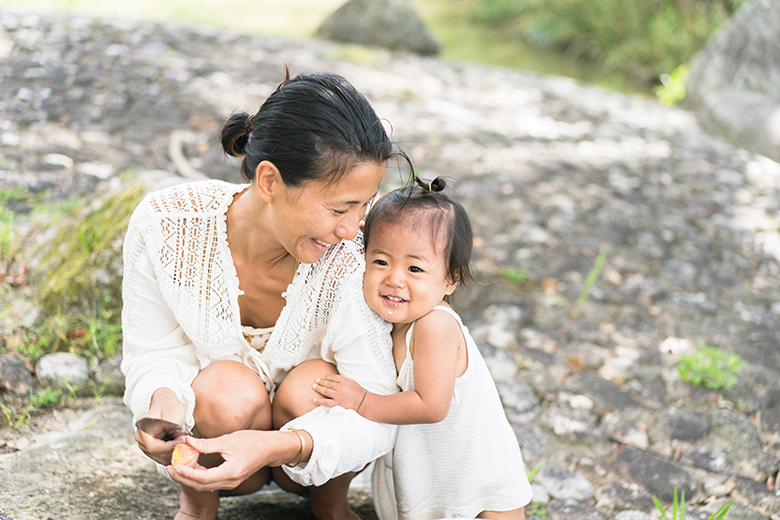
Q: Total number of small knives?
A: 1